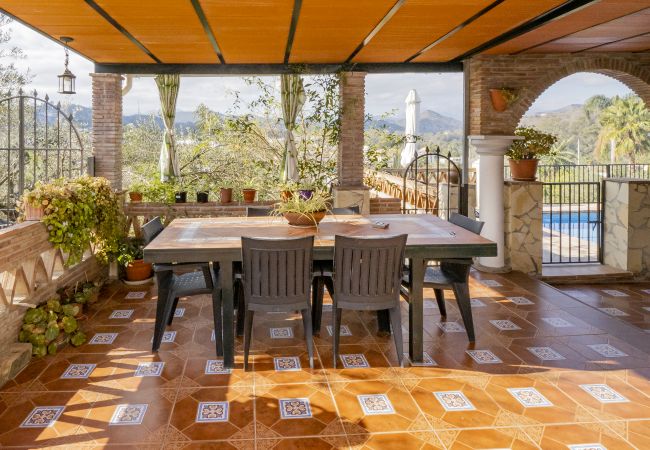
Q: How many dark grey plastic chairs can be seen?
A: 6